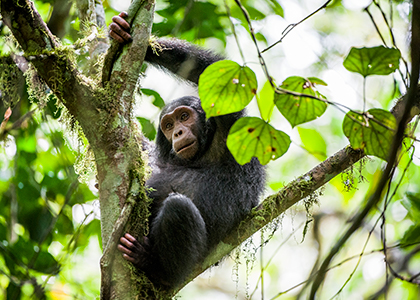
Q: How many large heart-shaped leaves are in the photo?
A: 5